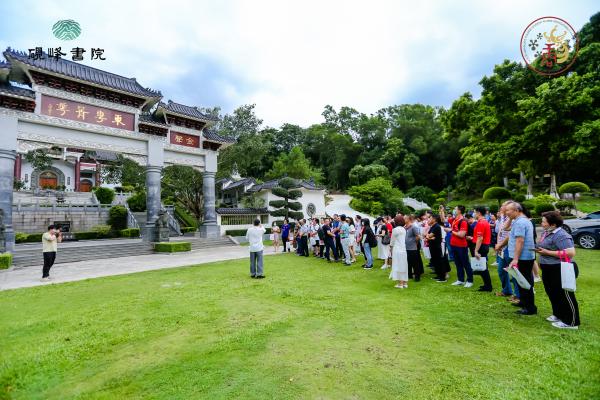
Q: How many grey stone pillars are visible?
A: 3